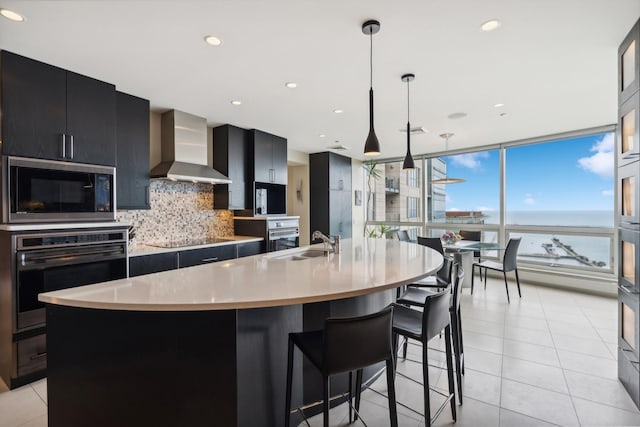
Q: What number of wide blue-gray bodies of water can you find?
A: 1